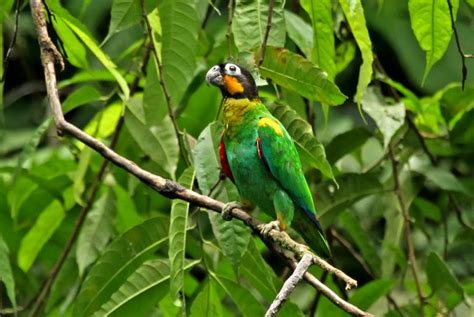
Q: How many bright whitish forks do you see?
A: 0